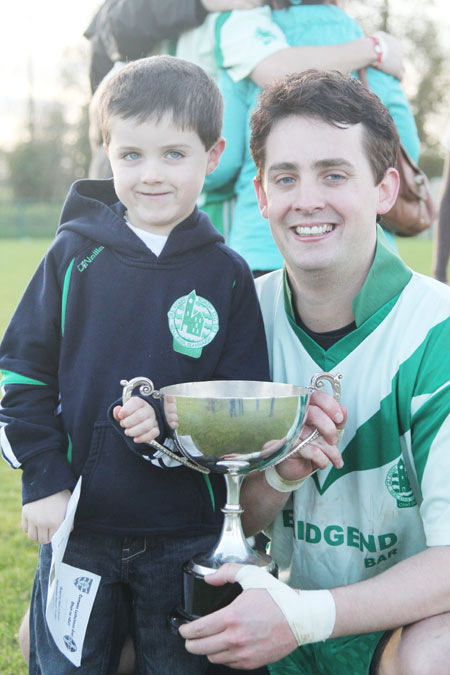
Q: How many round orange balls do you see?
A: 0